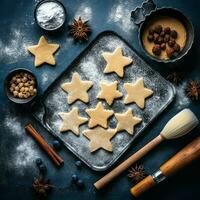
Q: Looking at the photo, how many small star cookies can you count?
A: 9